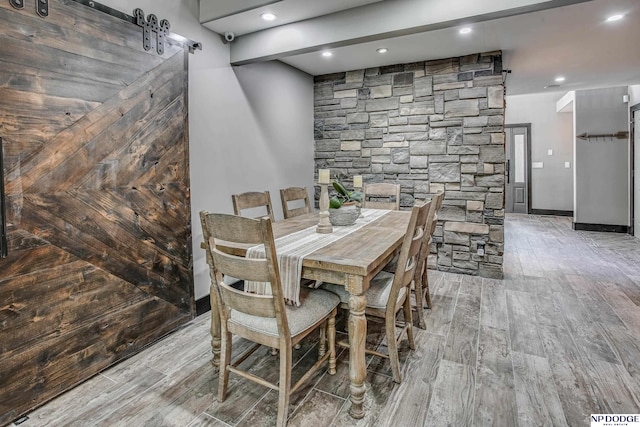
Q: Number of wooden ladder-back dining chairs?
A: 6